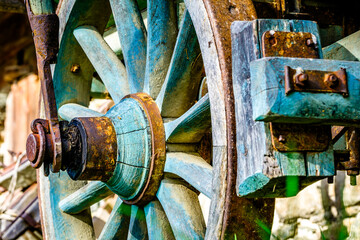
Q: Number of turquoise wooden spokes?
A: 12